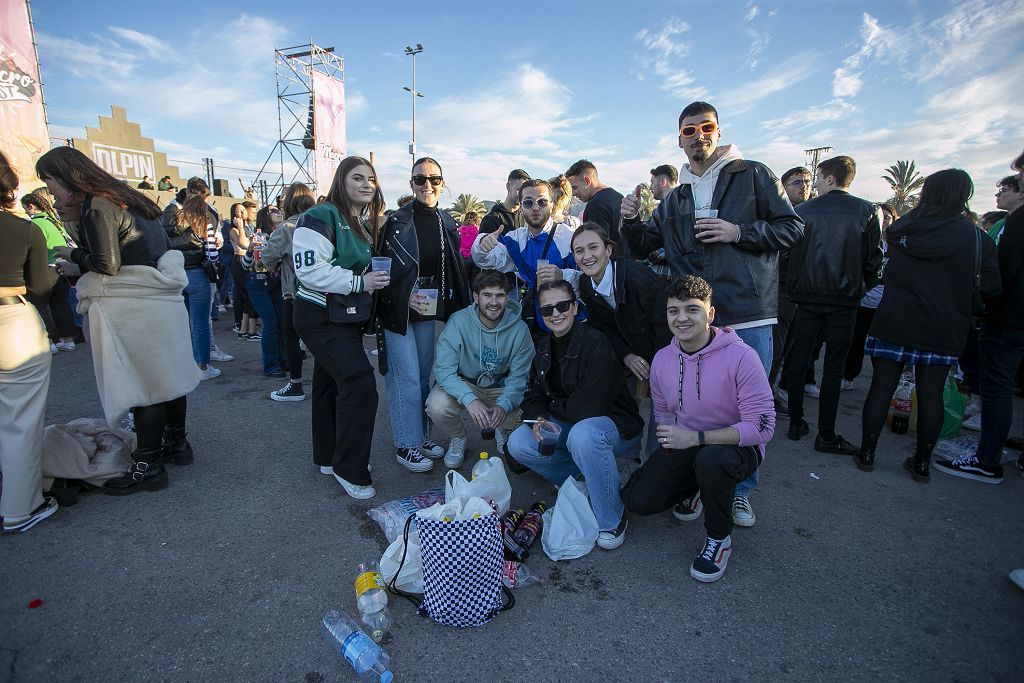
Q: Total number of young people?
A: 8